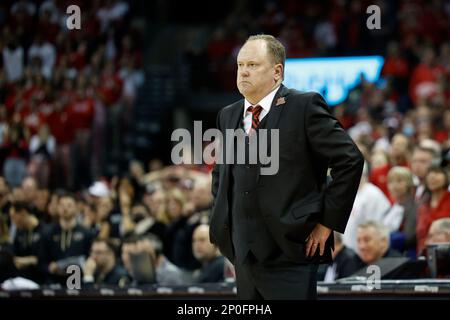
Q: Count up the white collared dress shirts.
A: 1